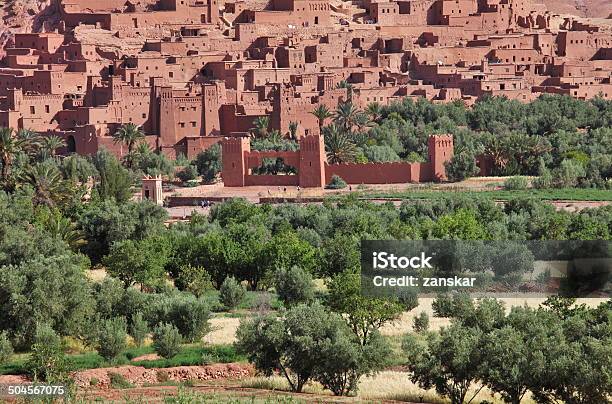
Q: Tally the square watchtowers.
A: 3